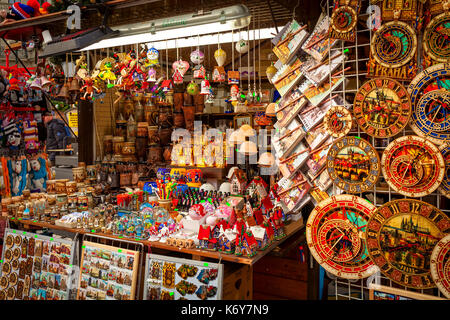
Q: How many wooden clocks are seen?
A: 12